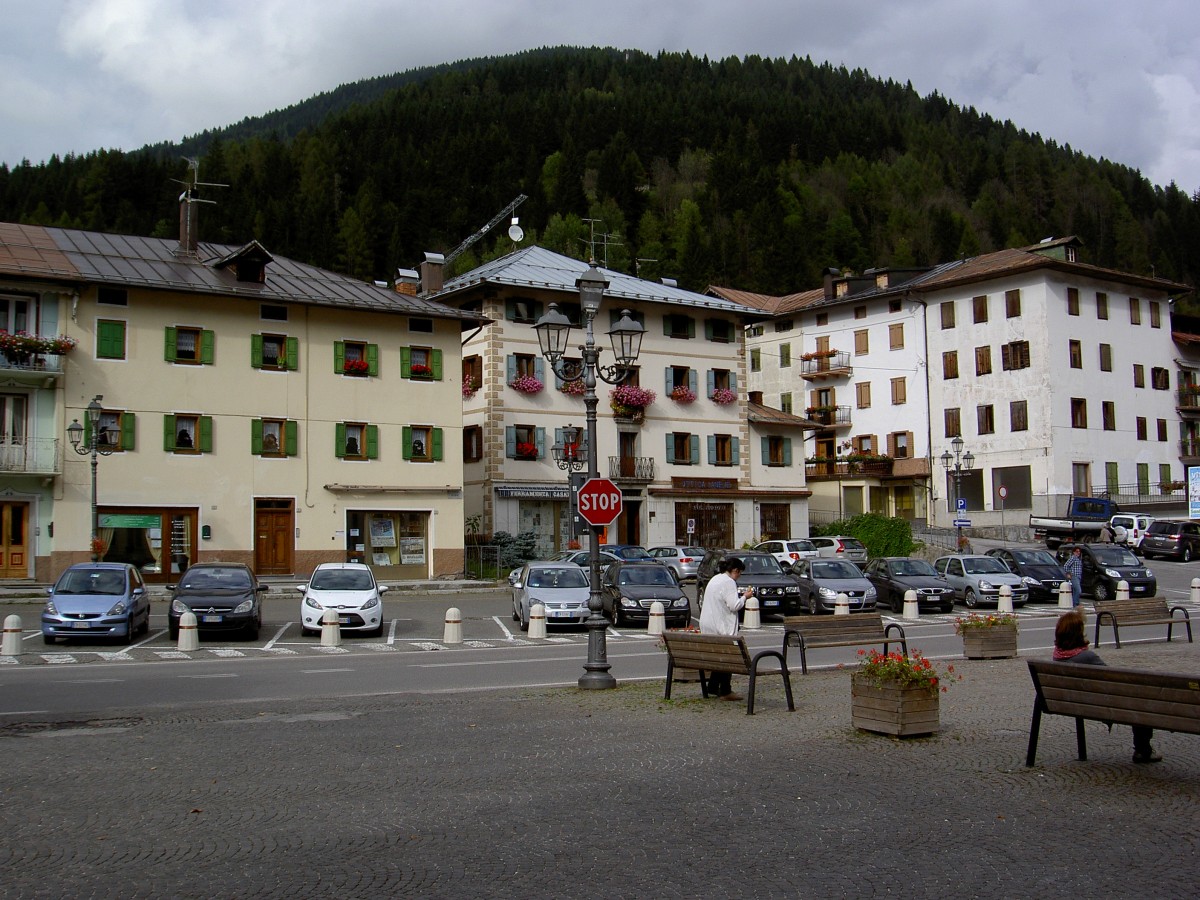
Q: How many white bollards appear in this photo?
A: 13